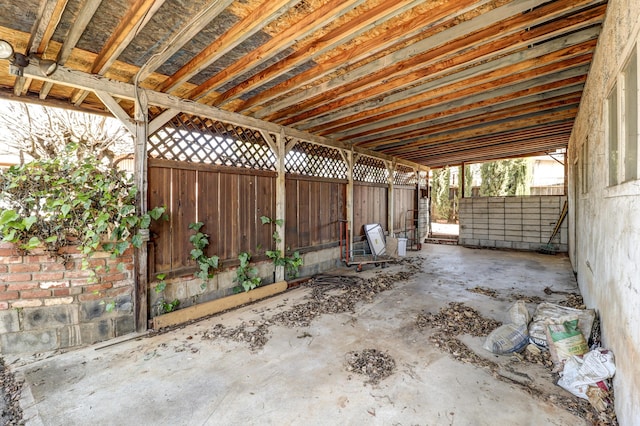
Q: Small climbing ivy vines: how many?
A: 4